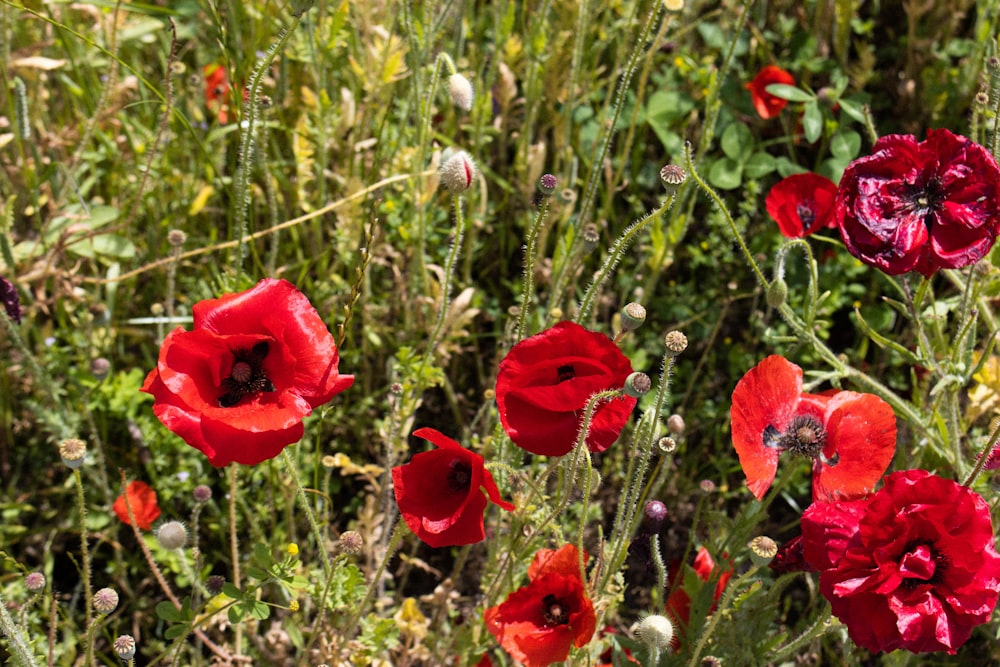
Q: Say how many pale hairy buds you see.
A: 4